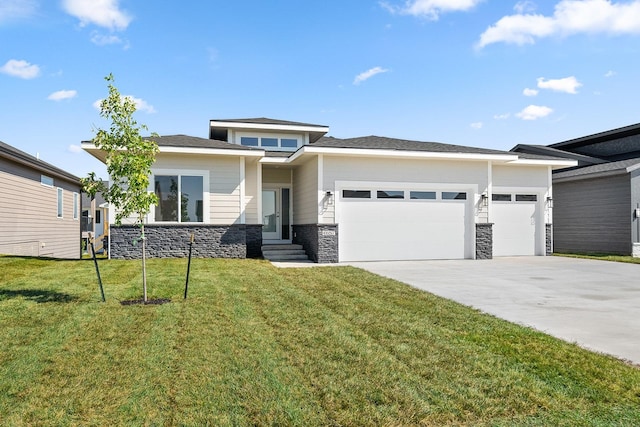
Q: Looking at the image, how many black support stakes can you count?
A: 2